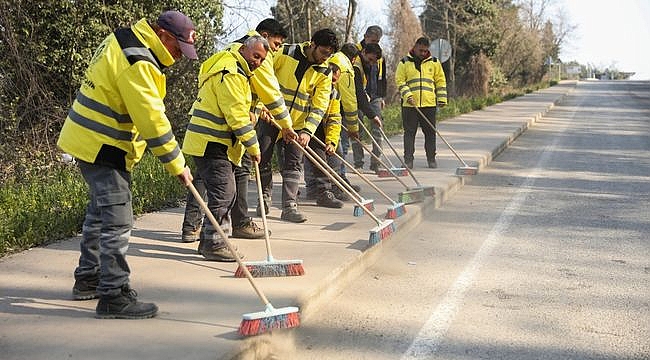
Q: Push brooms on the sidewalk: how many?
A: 9